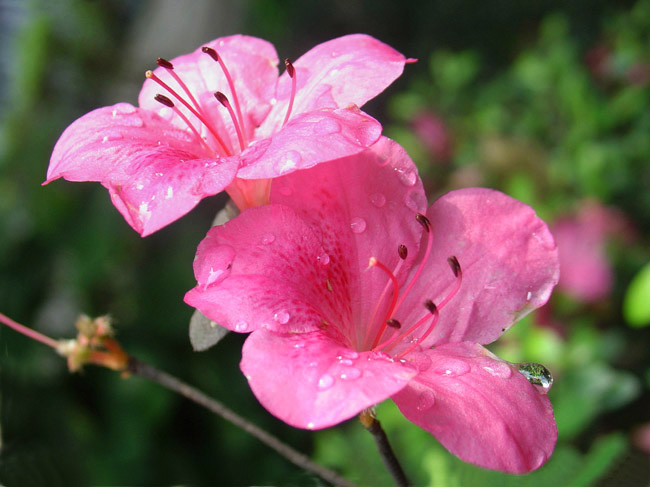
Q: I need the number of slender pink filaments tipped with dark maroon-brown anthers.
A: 10